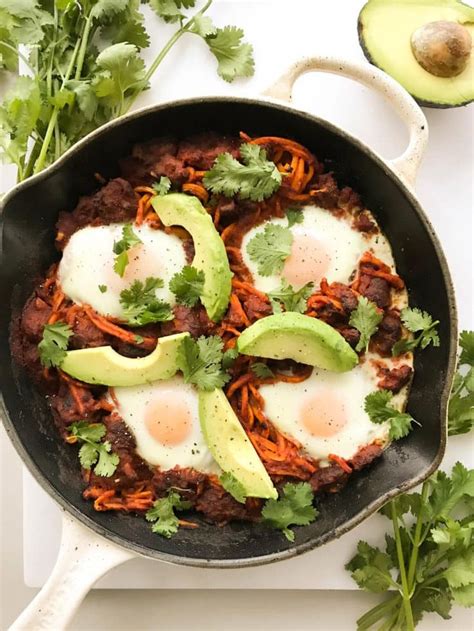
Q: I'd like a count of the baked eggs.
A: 4